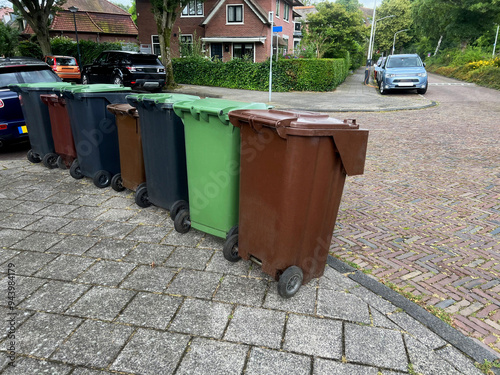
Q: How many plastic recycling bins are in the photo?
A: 7